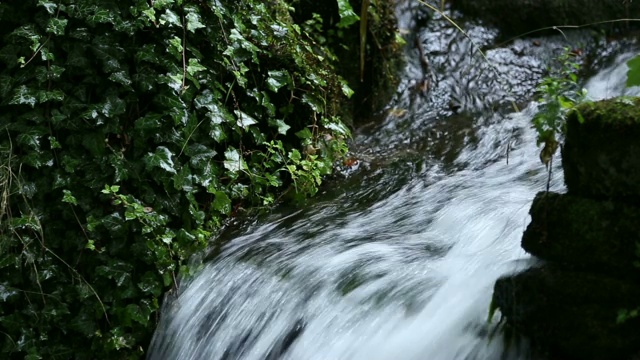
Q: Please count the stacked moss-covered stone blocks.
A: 3